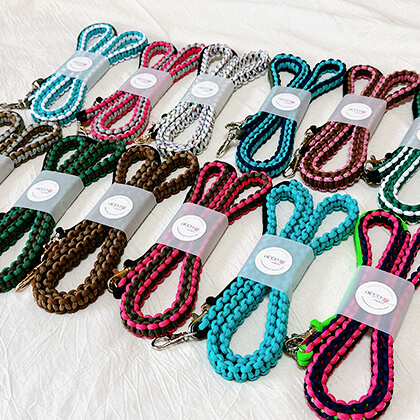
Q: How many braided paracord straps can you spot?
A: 12